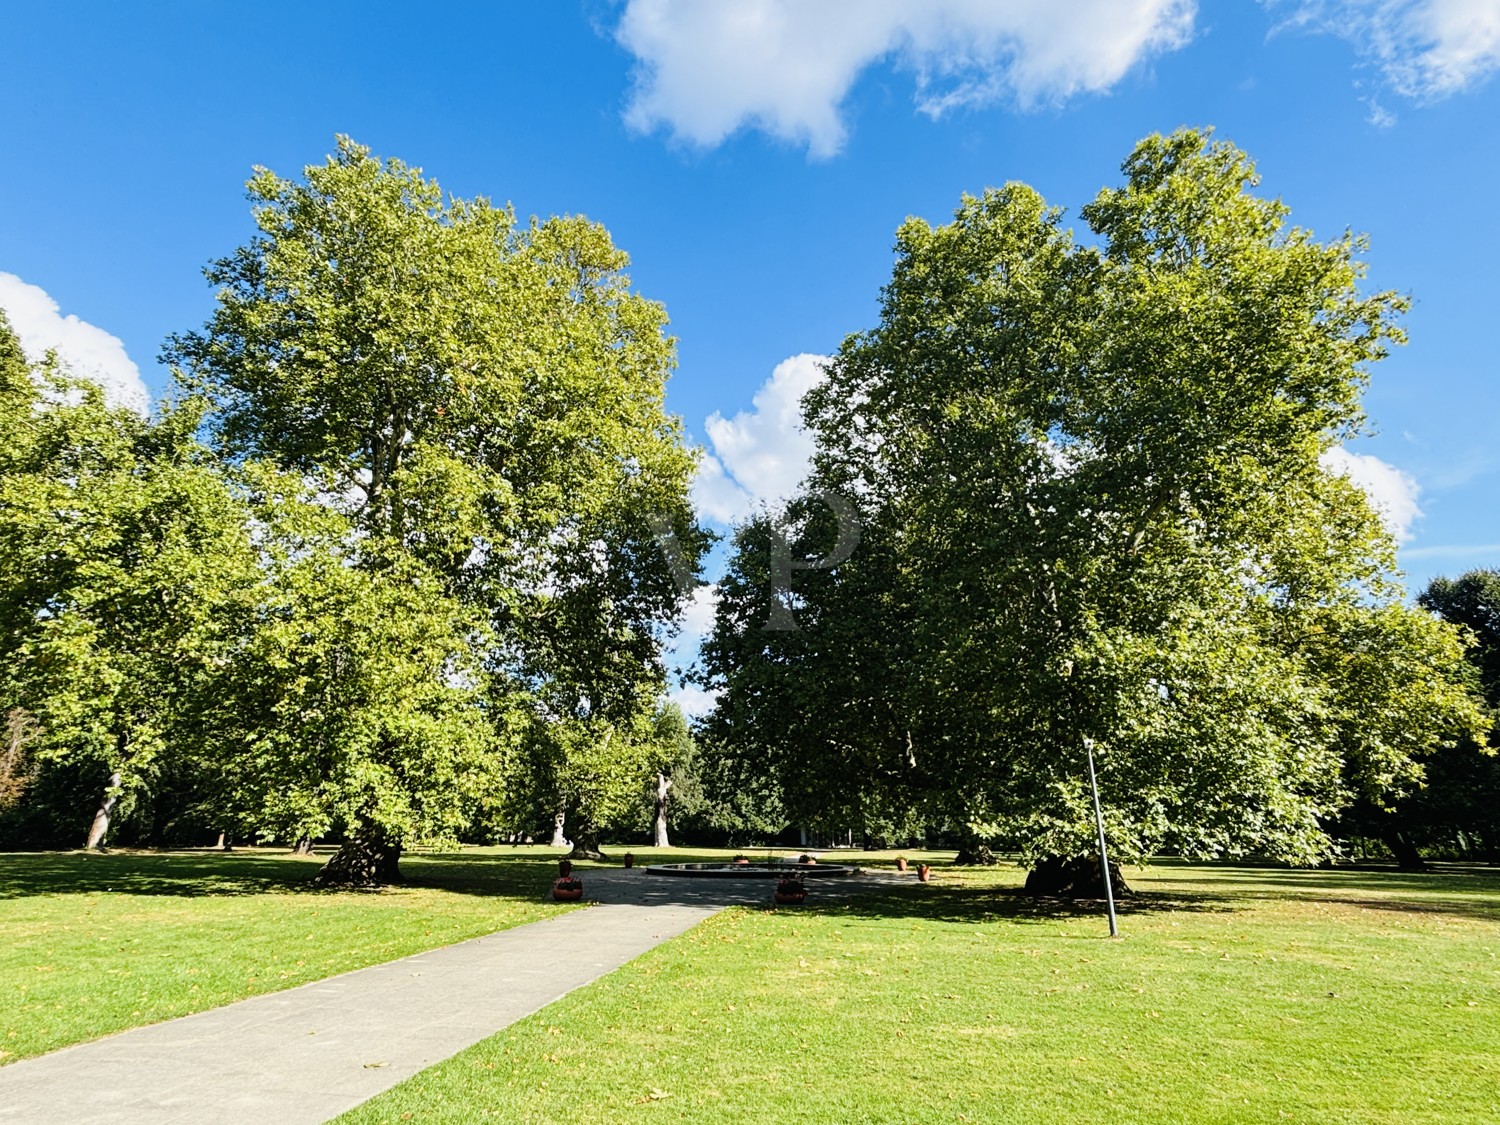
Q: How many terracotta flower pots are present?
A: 8